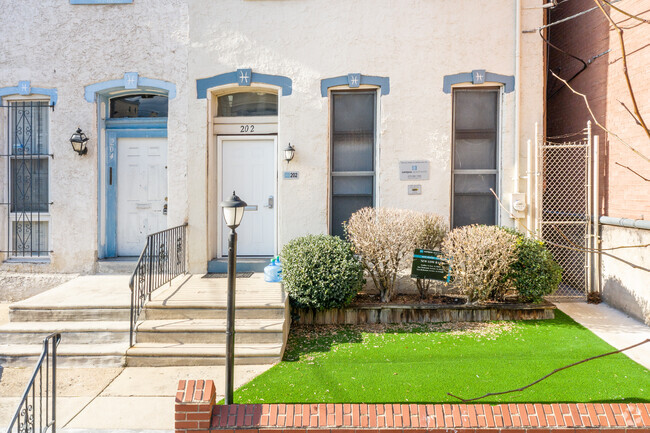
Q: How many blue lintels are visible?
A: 5